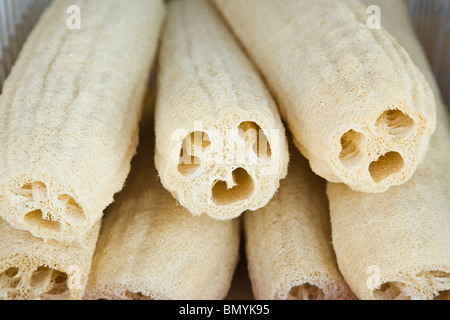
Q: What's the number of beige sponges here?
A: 7